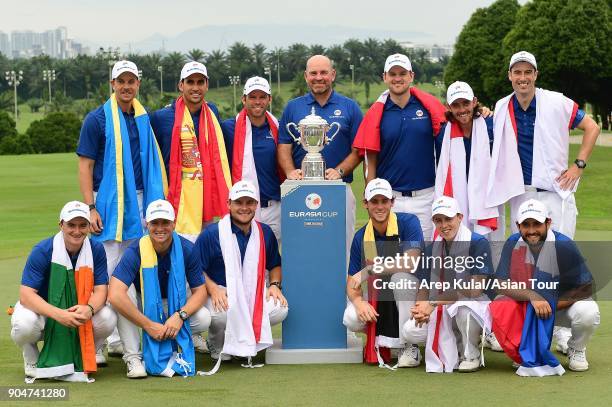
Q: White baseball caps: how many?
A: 12